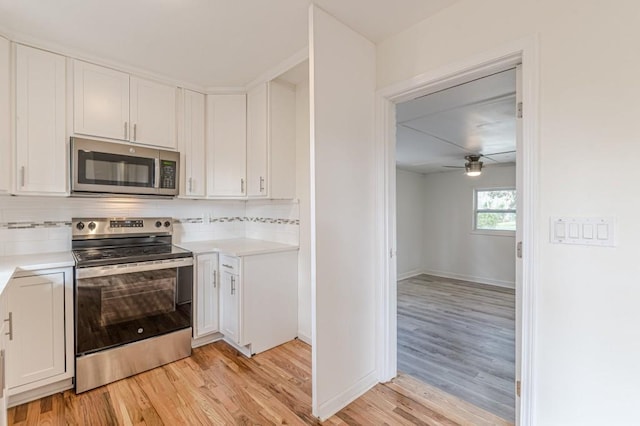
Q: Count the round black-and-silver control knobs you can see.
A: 4